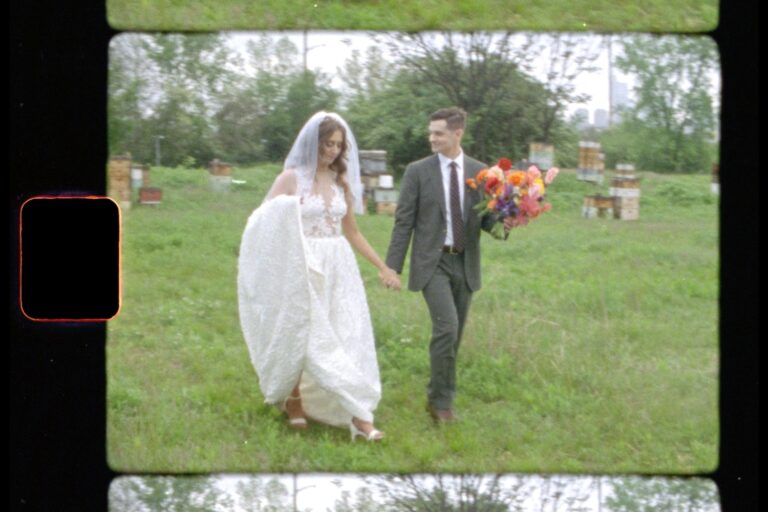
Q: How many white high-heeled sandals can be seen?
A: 2